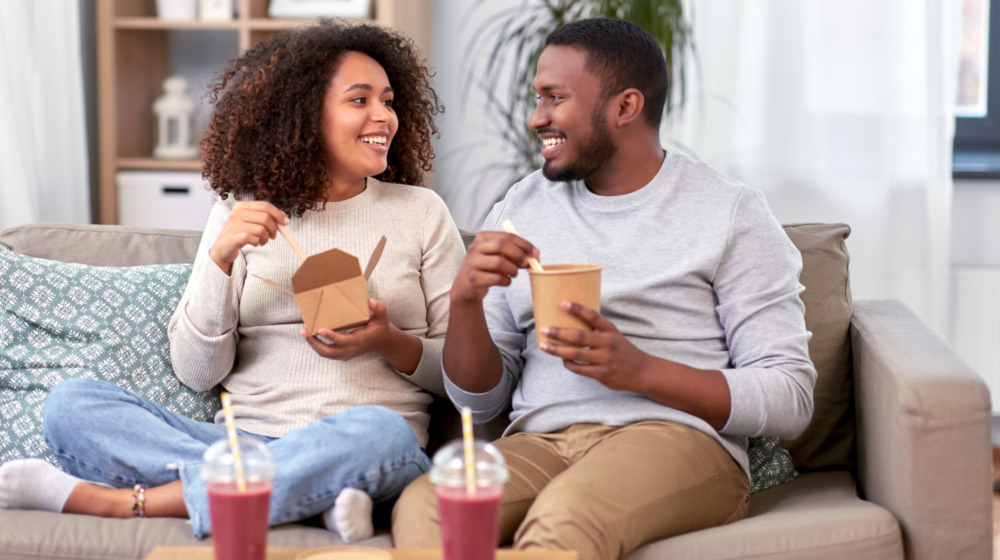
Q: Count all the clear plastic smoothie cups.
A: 2